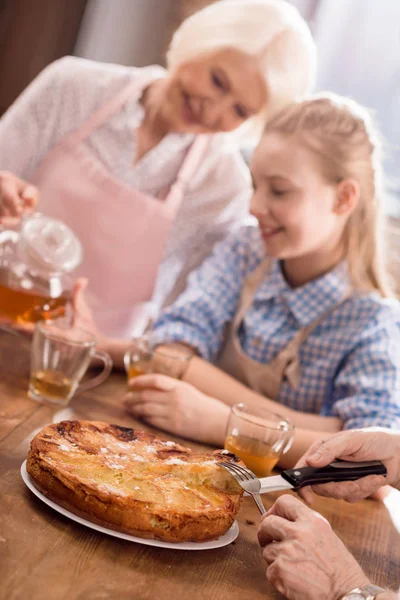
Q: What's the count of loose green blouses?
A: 0